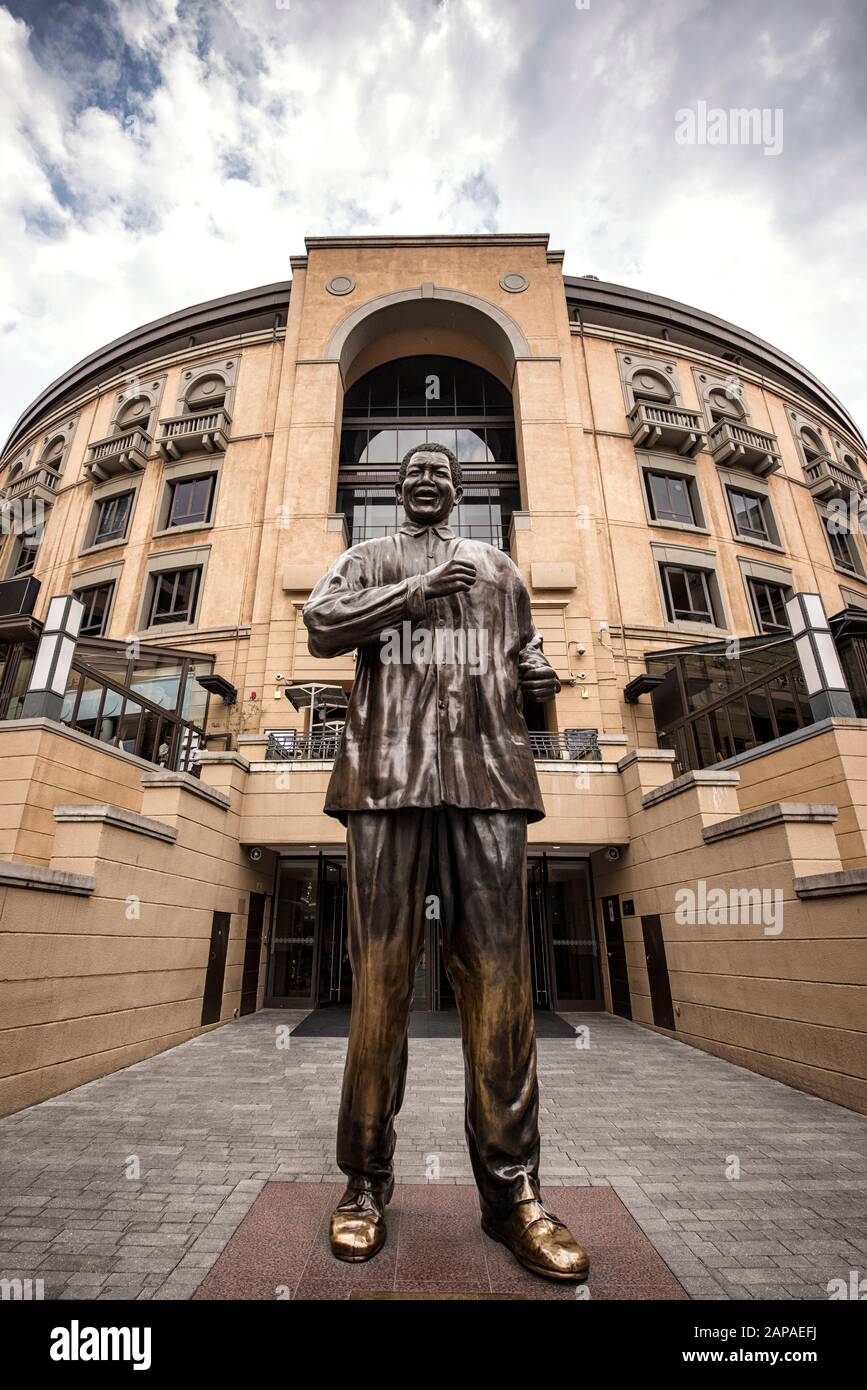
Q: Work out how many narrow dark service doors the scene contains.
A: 4